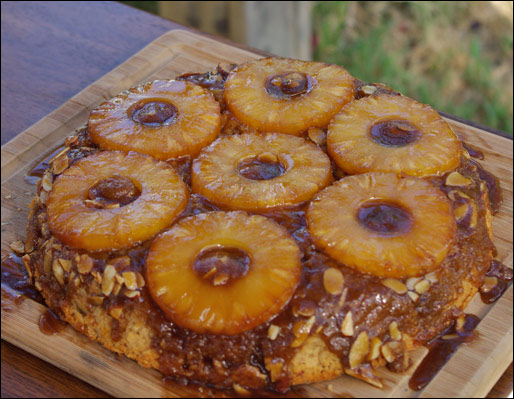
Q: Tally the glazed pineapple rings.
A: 7